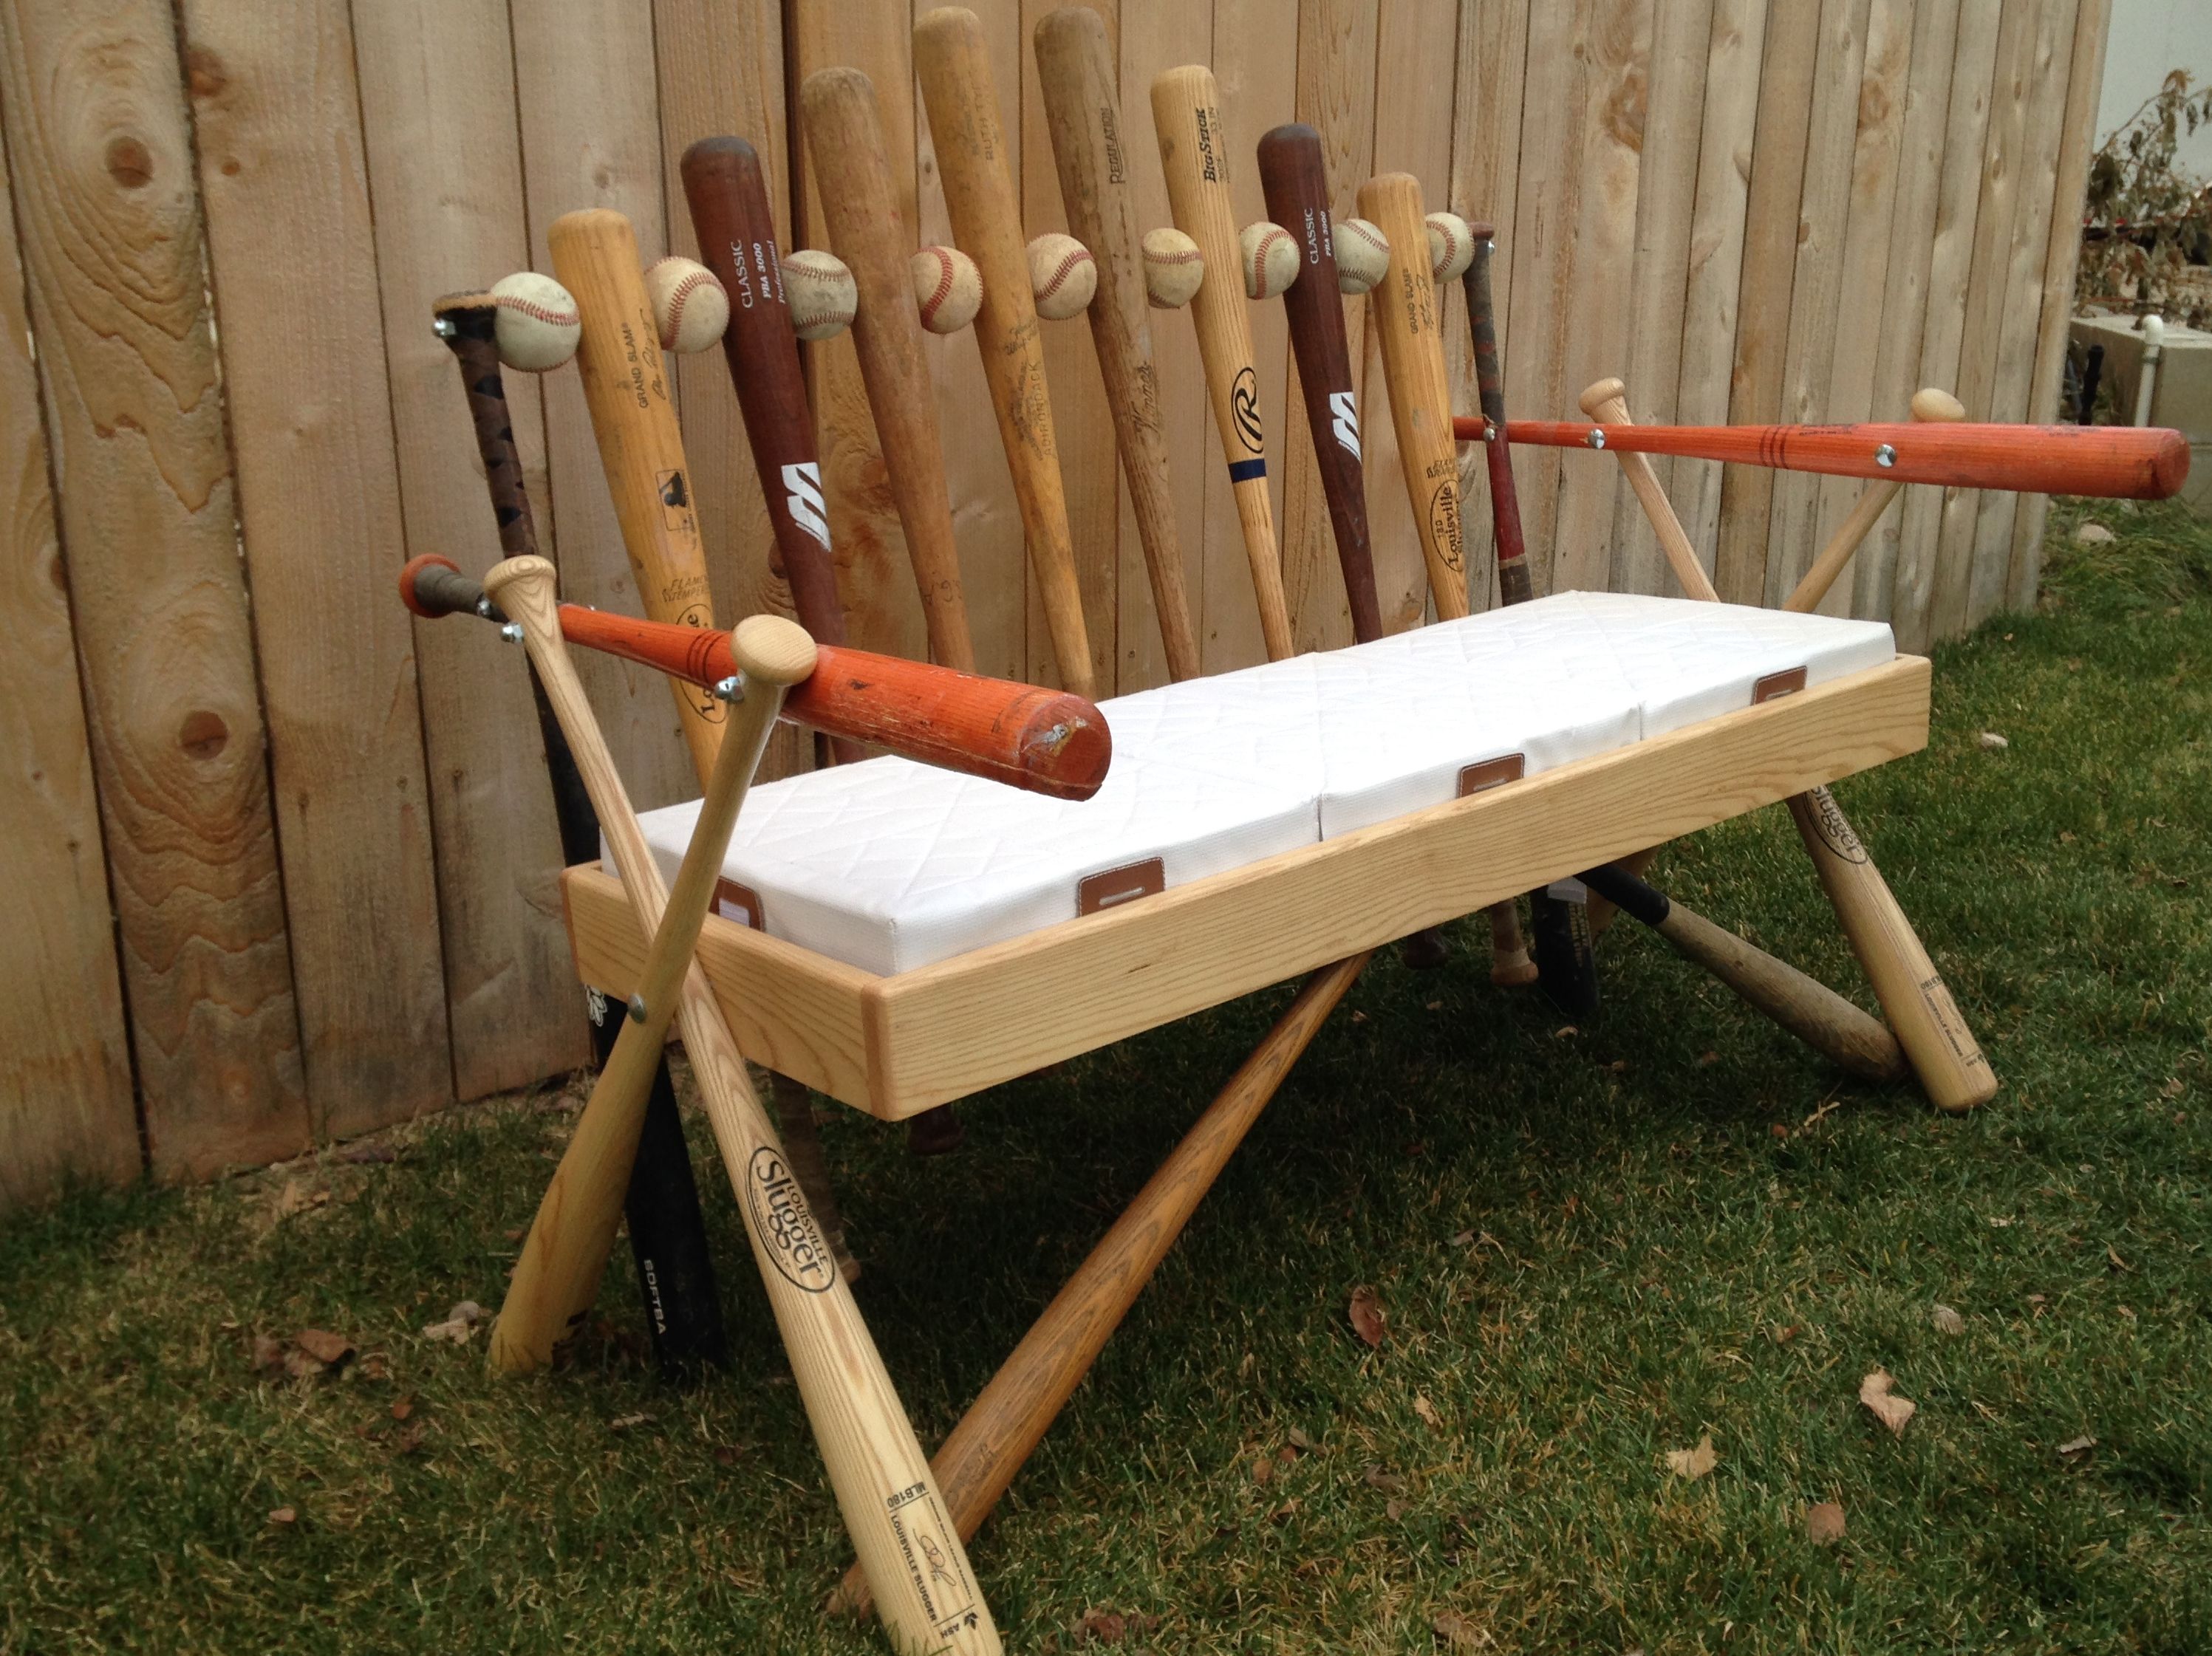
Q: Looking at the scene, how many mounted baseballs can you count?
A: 9